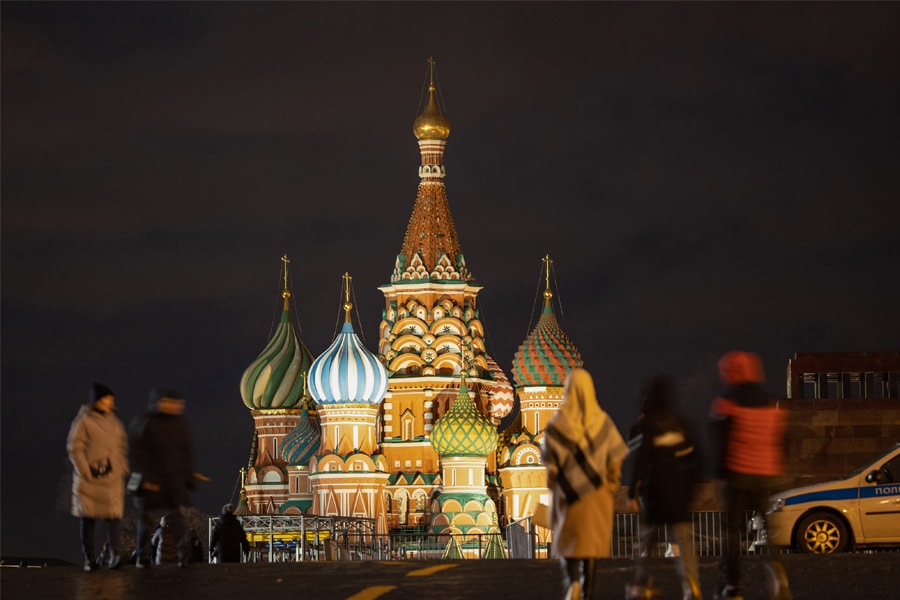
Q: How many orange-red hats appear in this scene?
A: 1